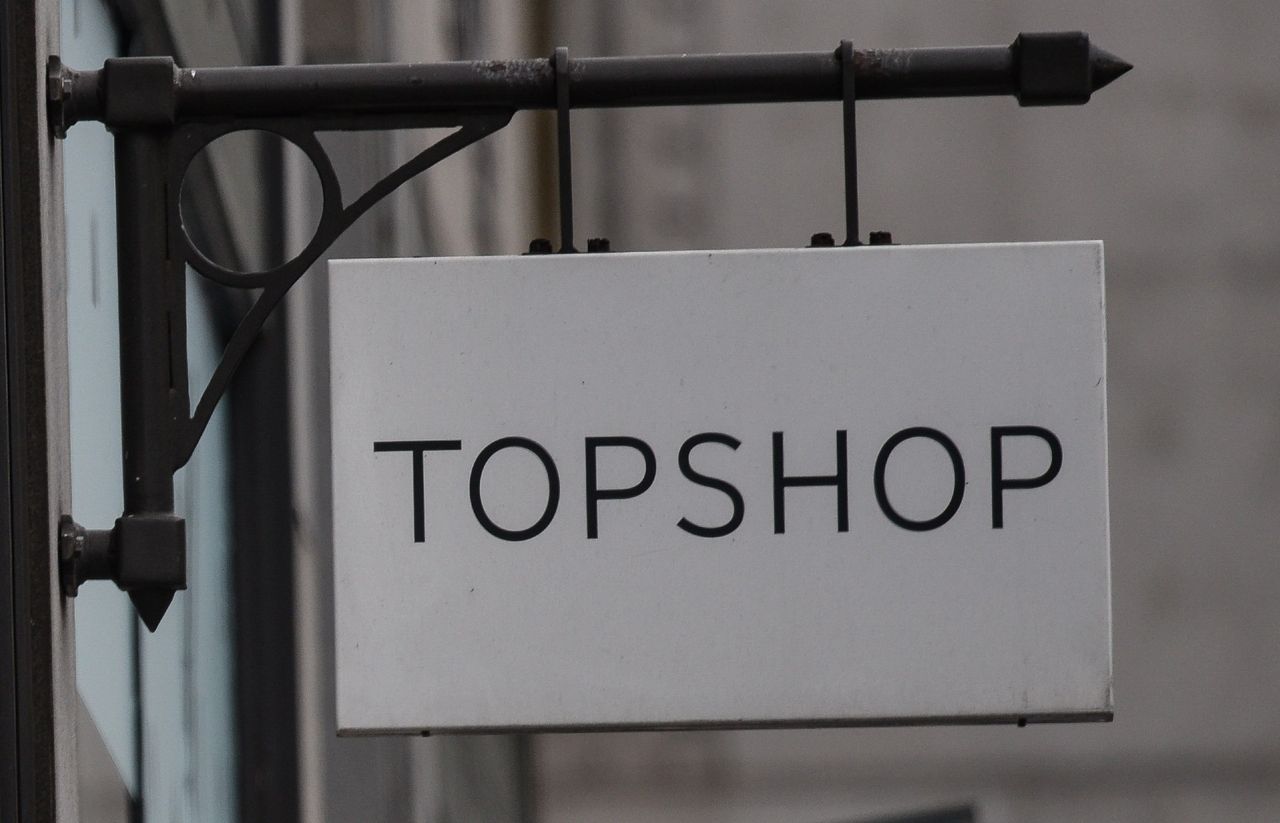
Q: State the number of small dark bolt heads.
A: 4